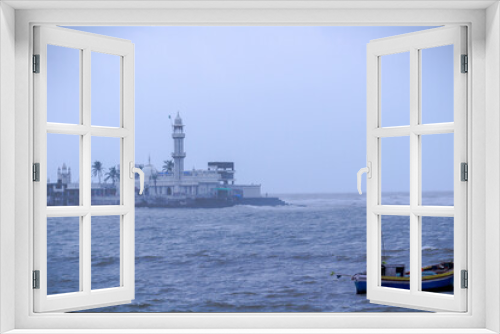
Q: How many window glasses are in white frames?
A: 12